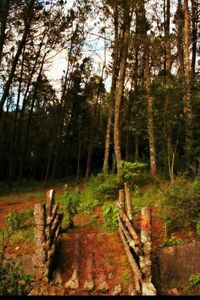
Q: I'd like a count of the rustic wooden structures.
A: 2